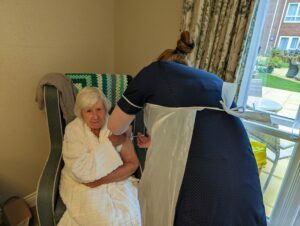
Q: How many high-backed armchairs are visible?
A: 1